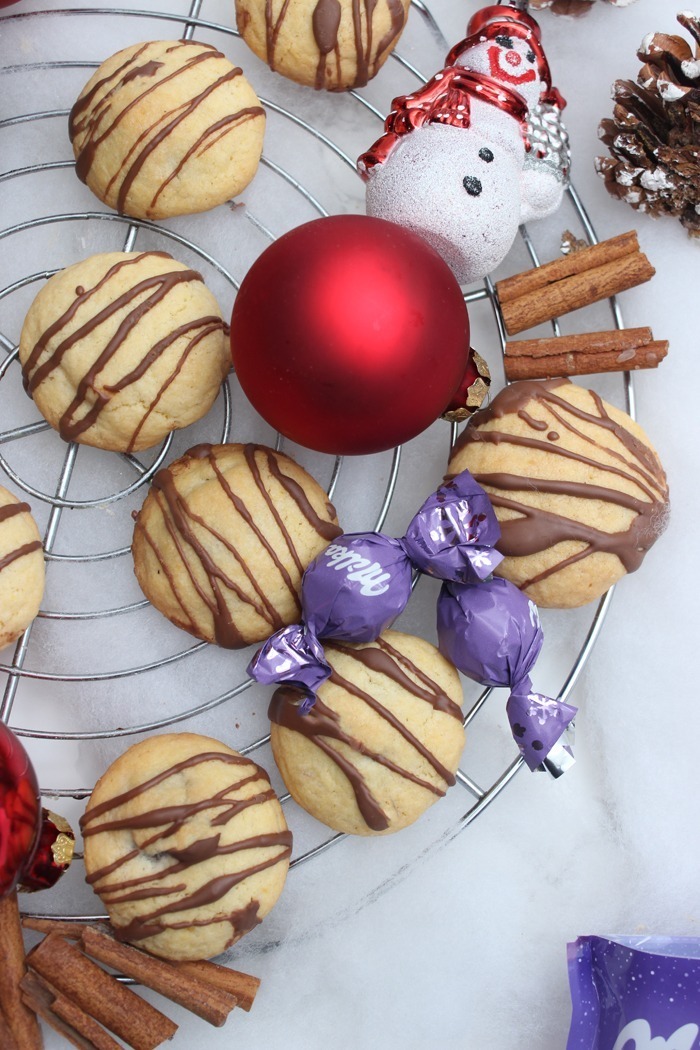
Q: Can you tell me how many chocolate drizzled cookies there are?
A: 8